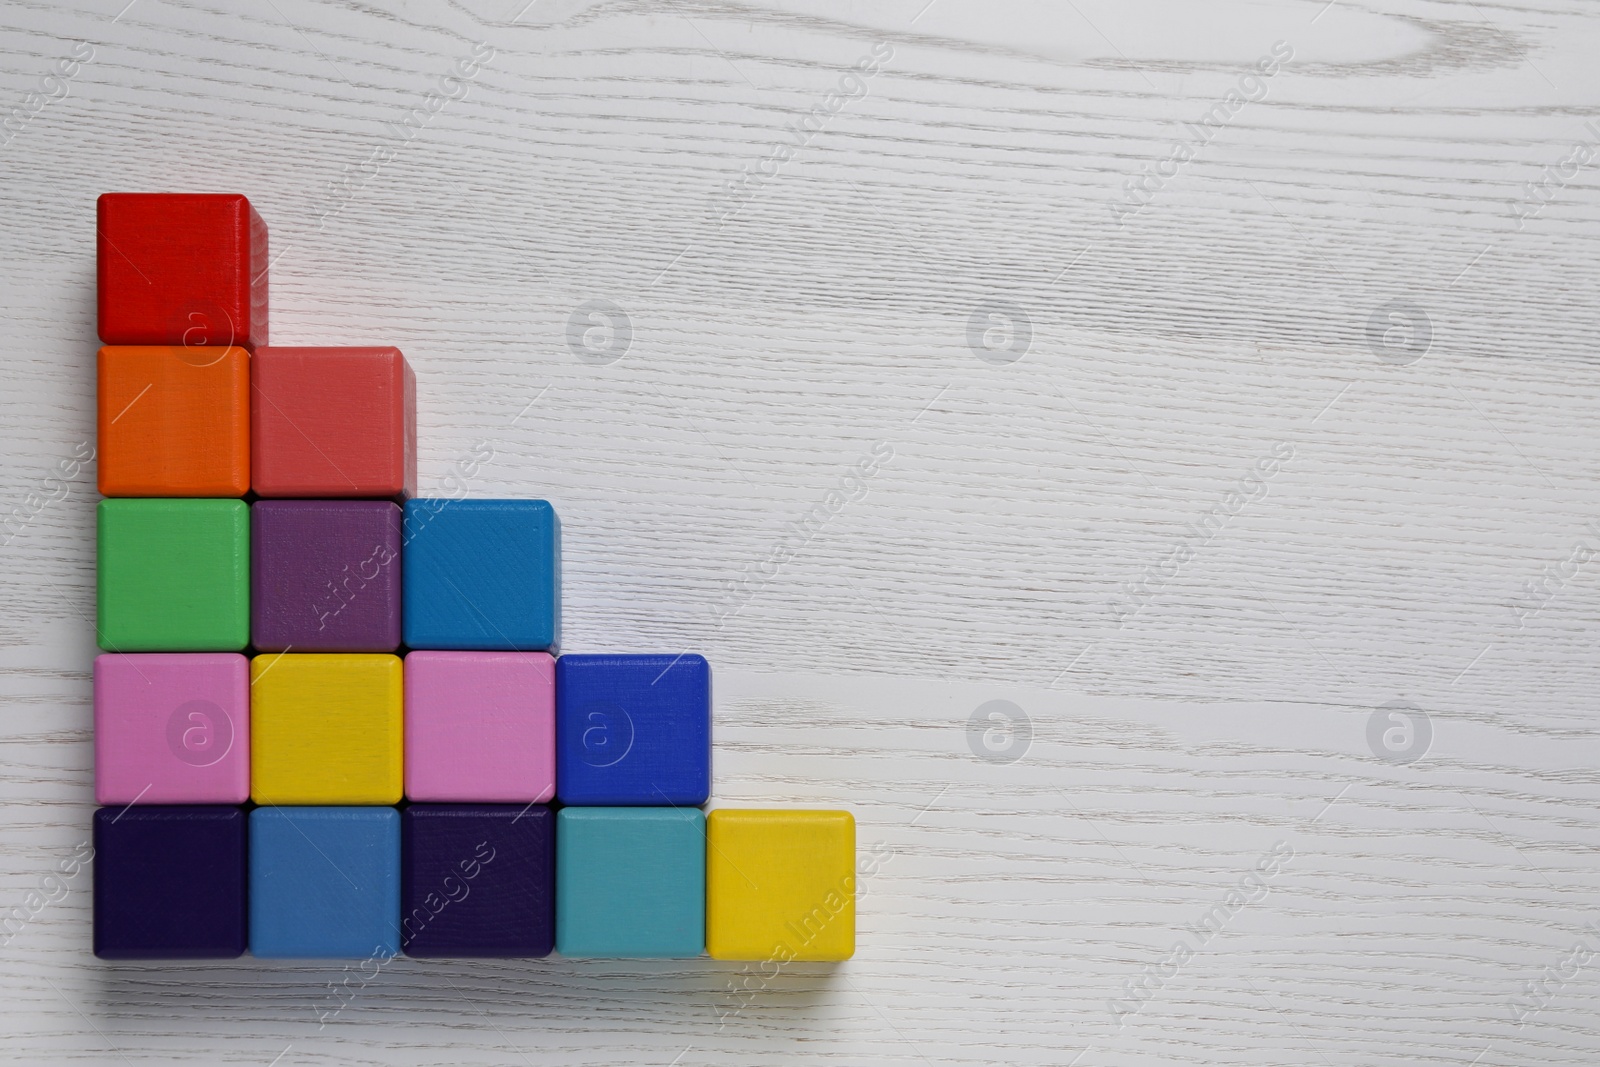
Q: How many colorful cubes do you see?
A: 15